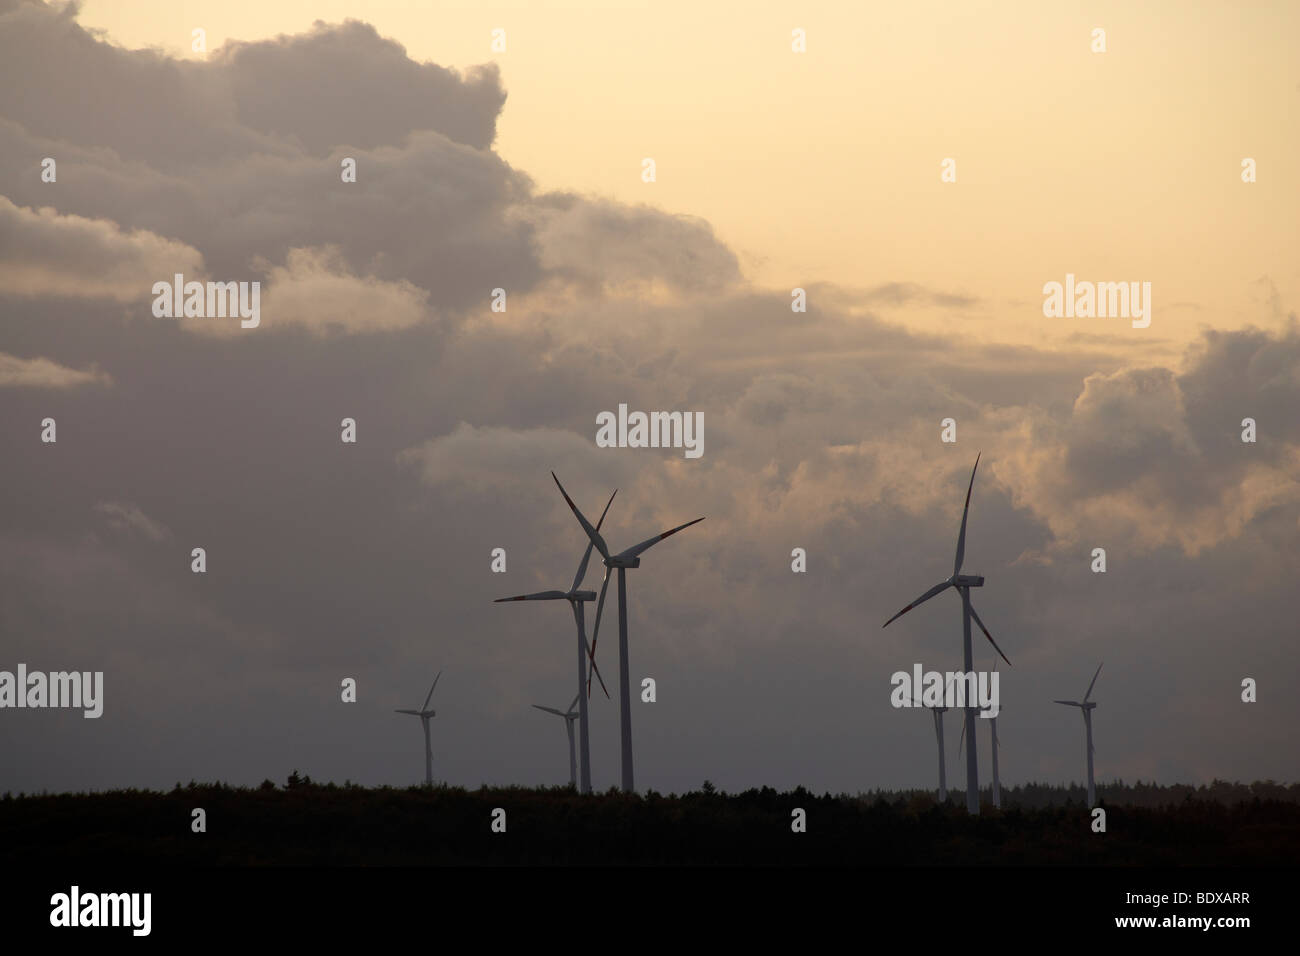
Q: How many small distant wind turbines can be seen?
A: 5